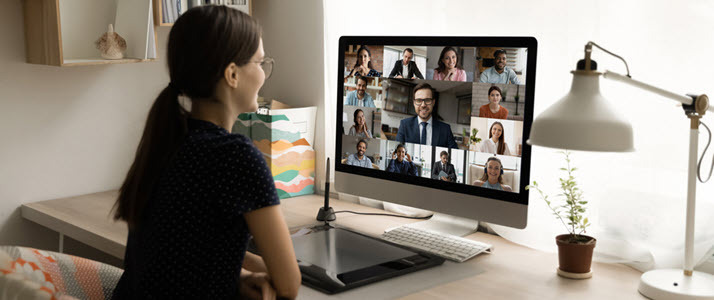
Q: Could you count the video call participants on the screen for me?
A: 13